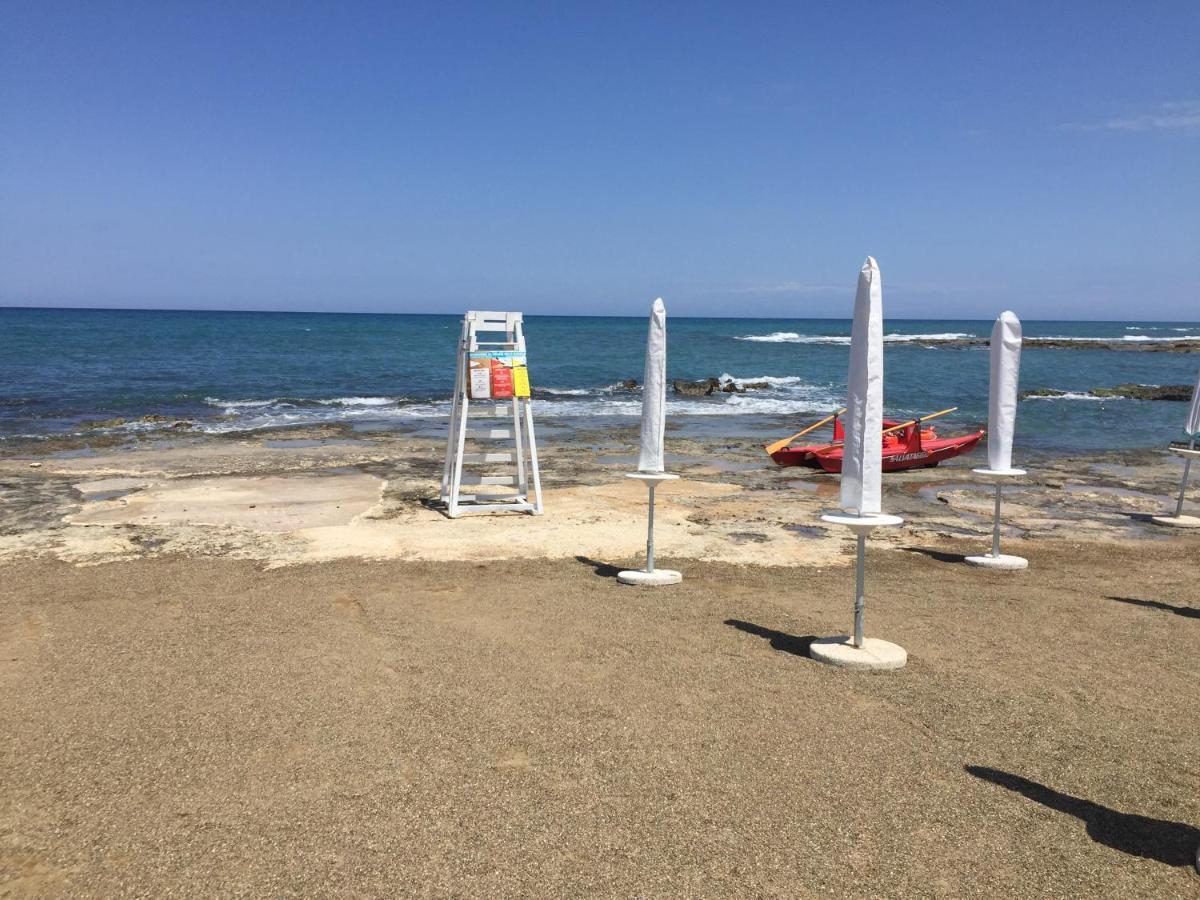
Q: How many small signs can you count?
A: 3